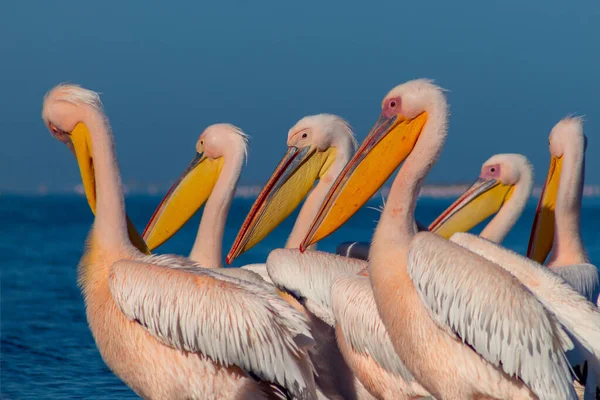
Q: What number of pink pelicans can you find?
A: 6